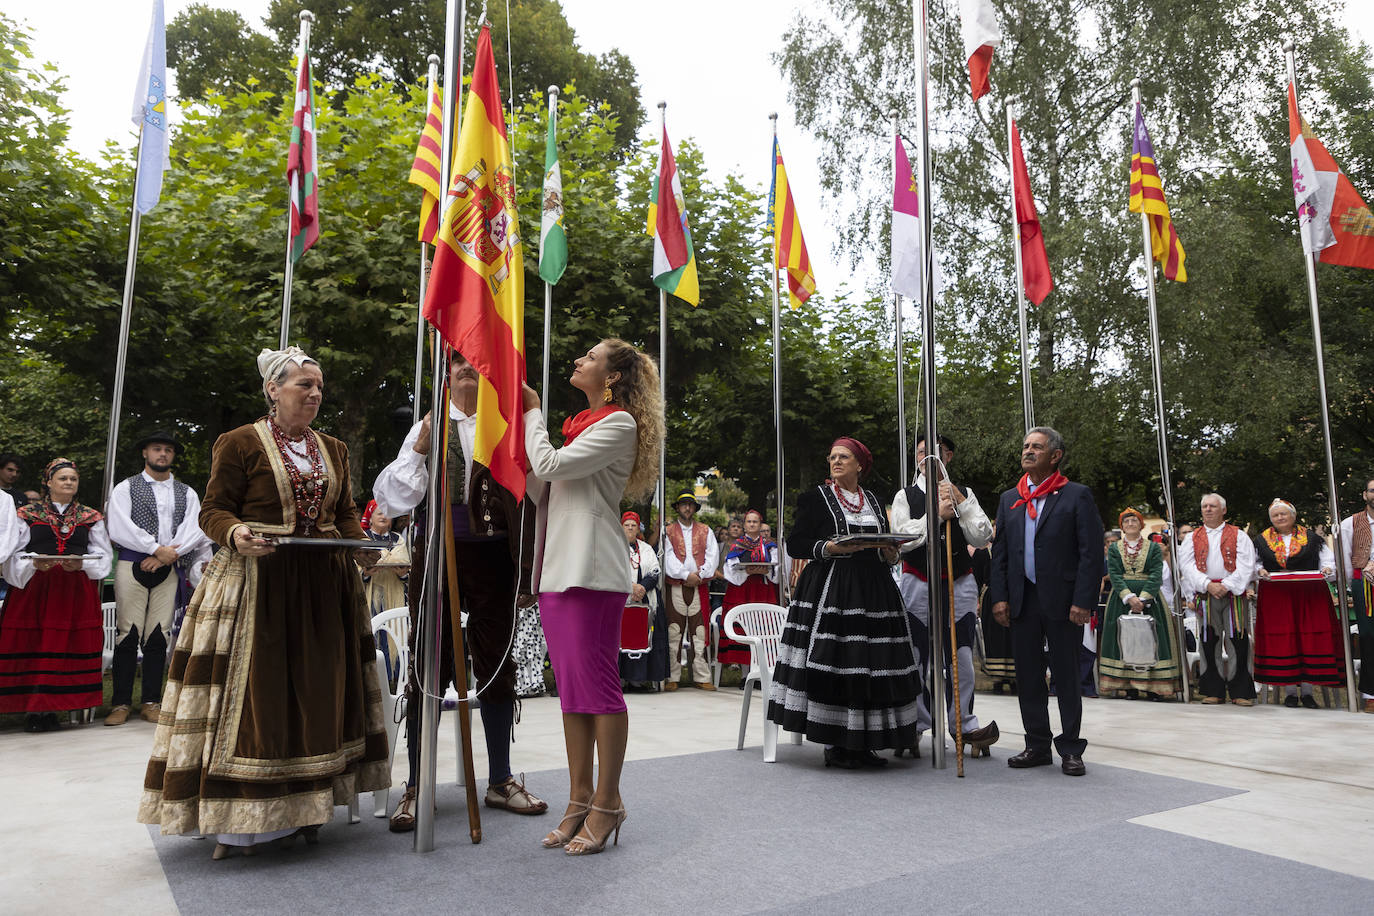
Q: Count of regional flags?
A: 11